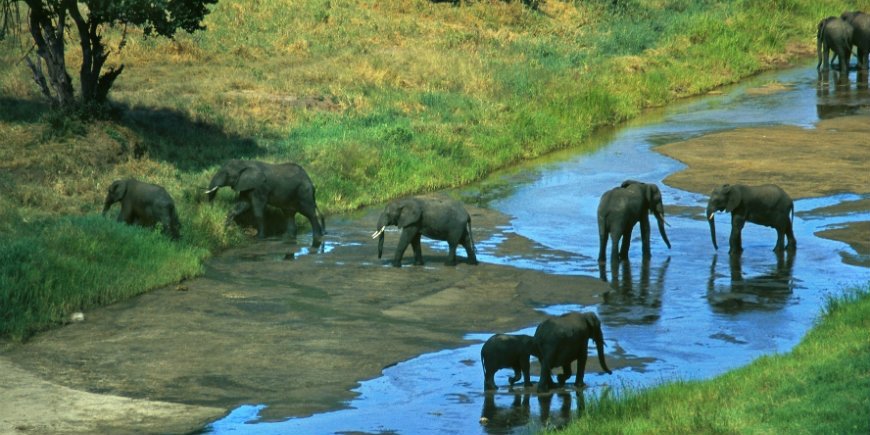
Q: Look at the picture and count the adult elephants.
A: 7